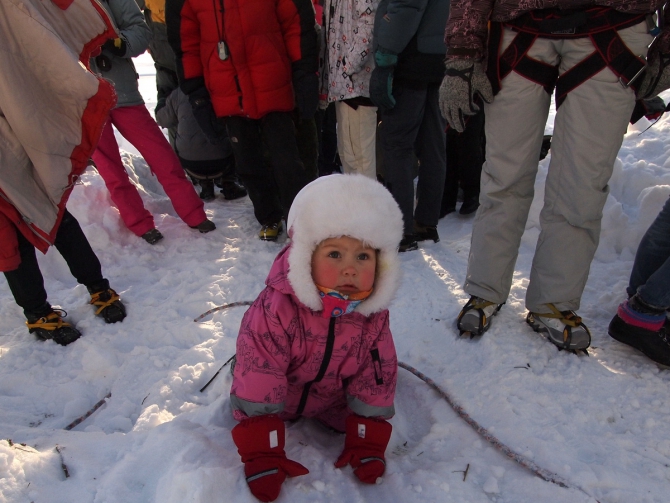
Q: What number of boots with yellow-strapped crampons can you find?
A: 4